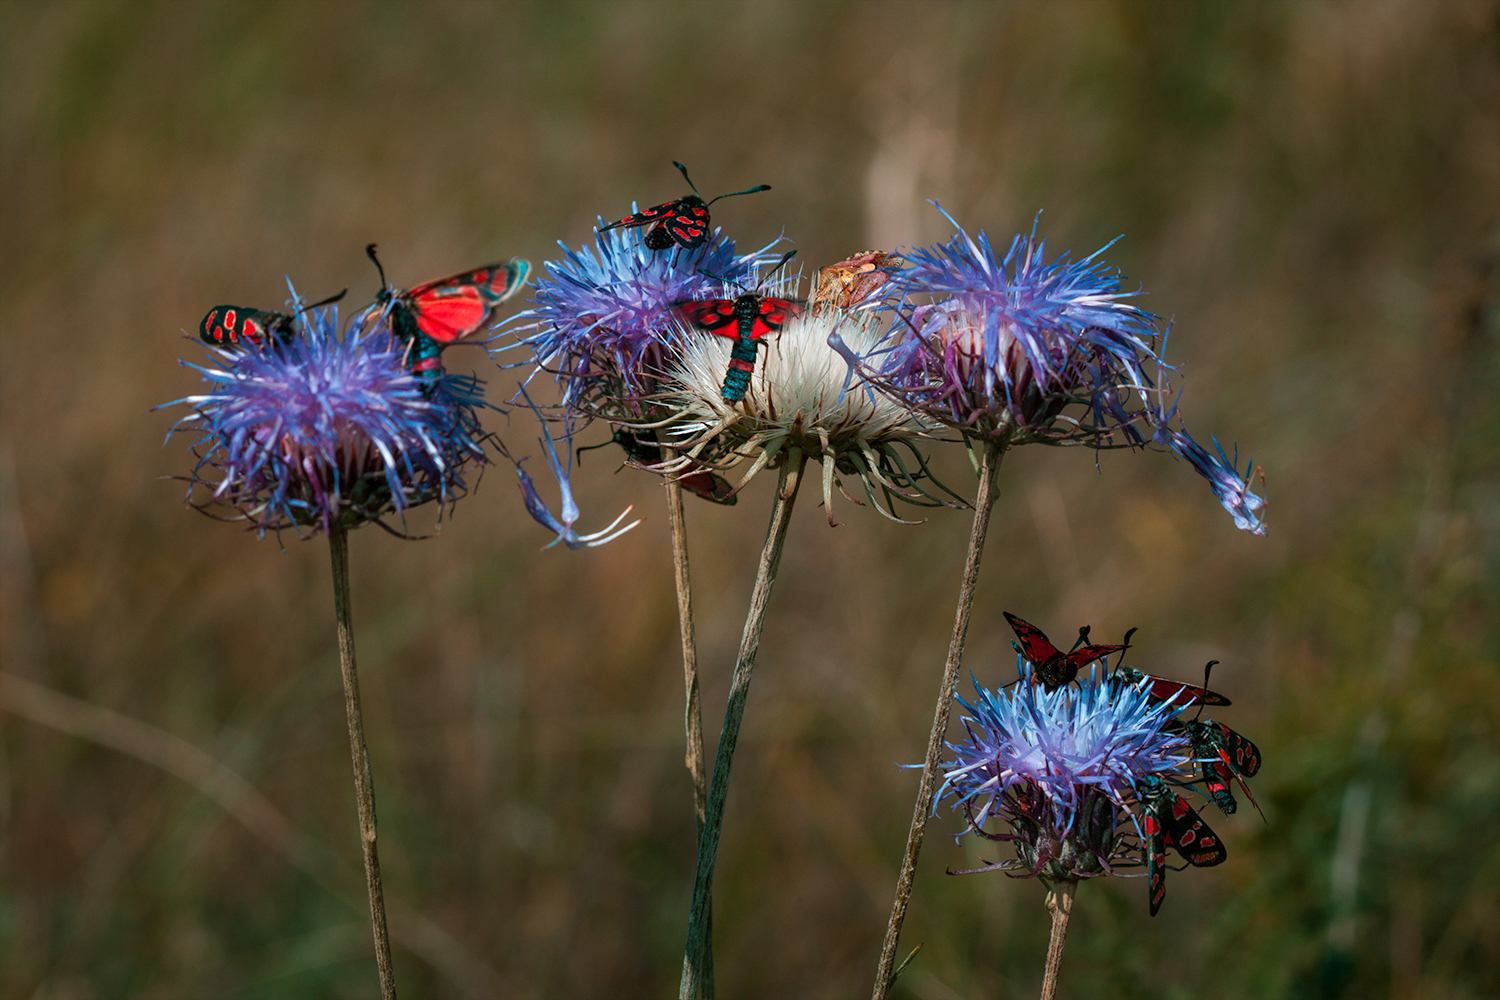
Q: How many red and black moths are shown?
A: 9